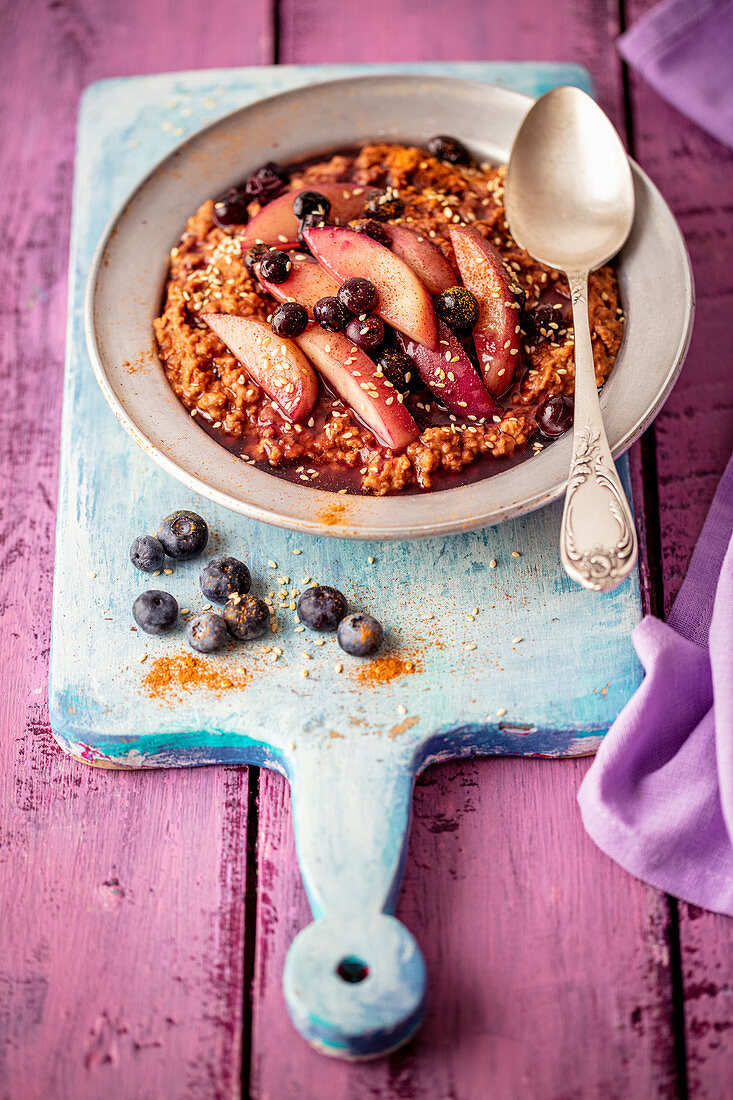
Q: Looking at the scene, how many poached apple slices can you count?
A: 8